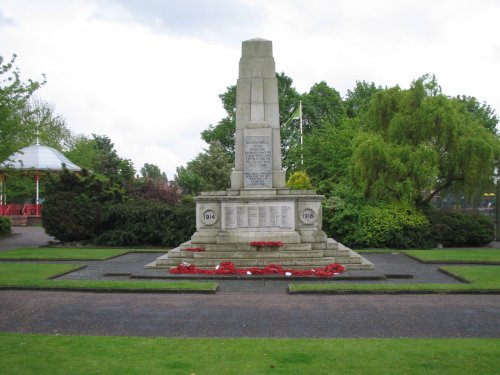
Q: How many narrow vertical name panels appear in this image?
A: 6